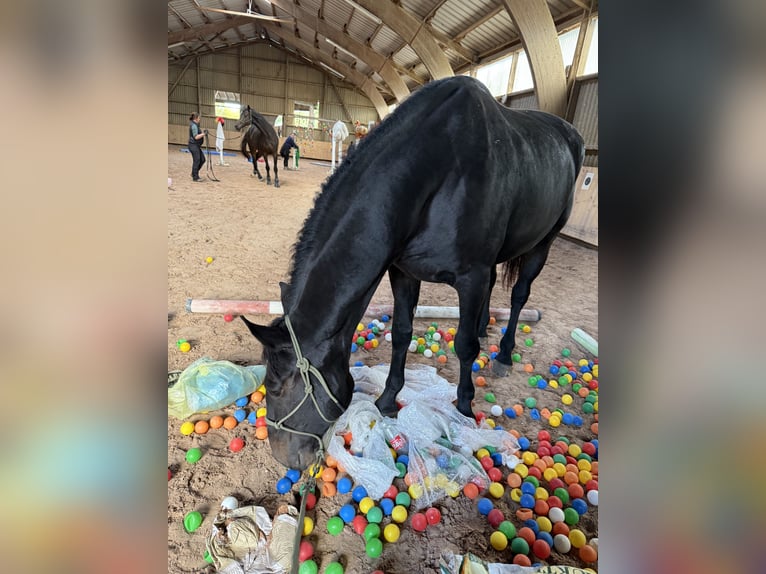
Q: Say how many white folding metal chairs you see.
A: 0